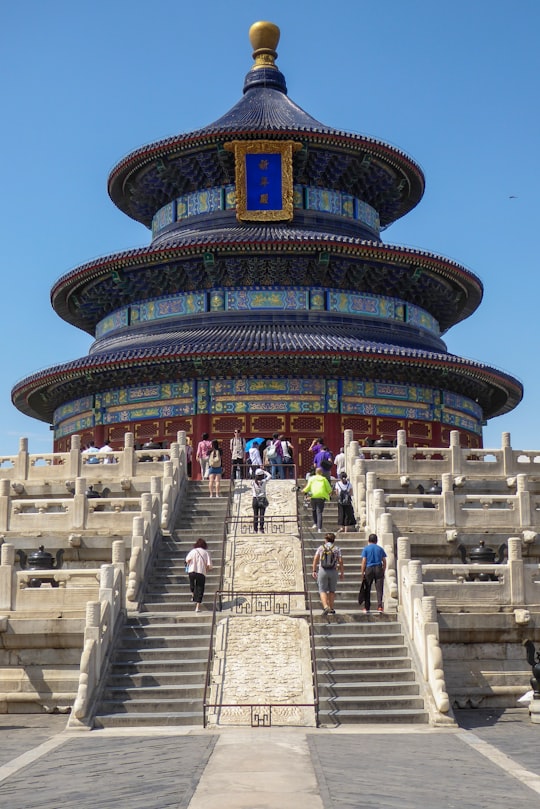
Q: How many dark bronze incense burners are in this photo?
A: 7